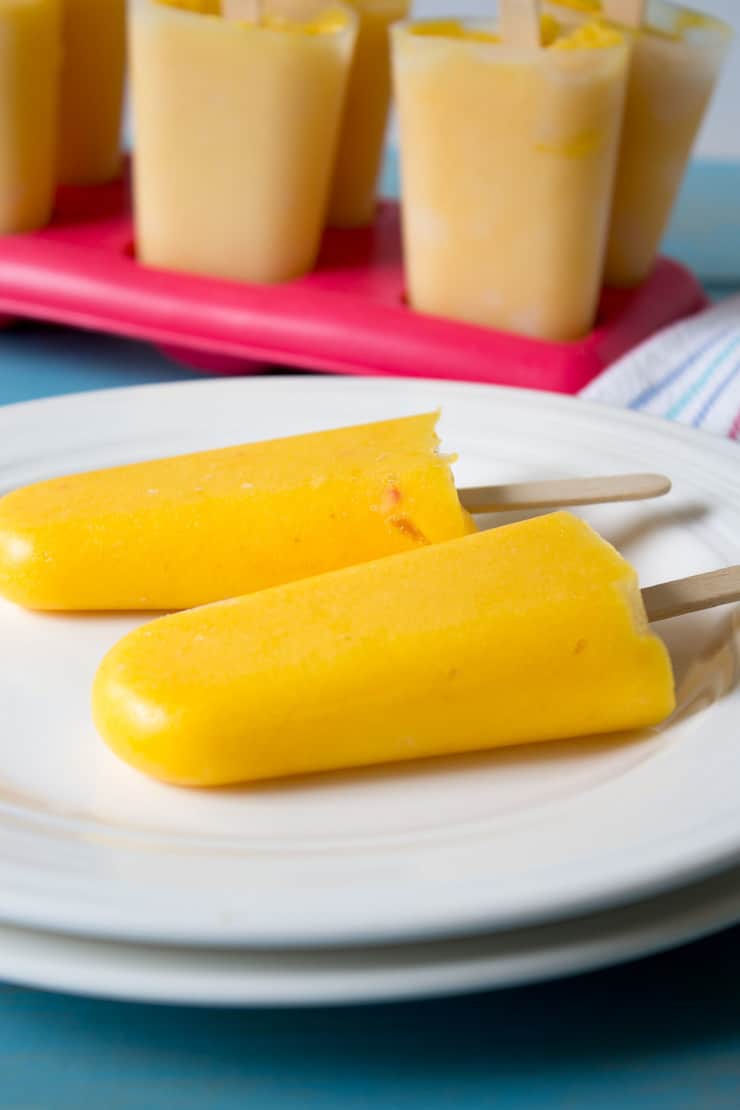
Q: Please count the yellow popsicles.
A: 8